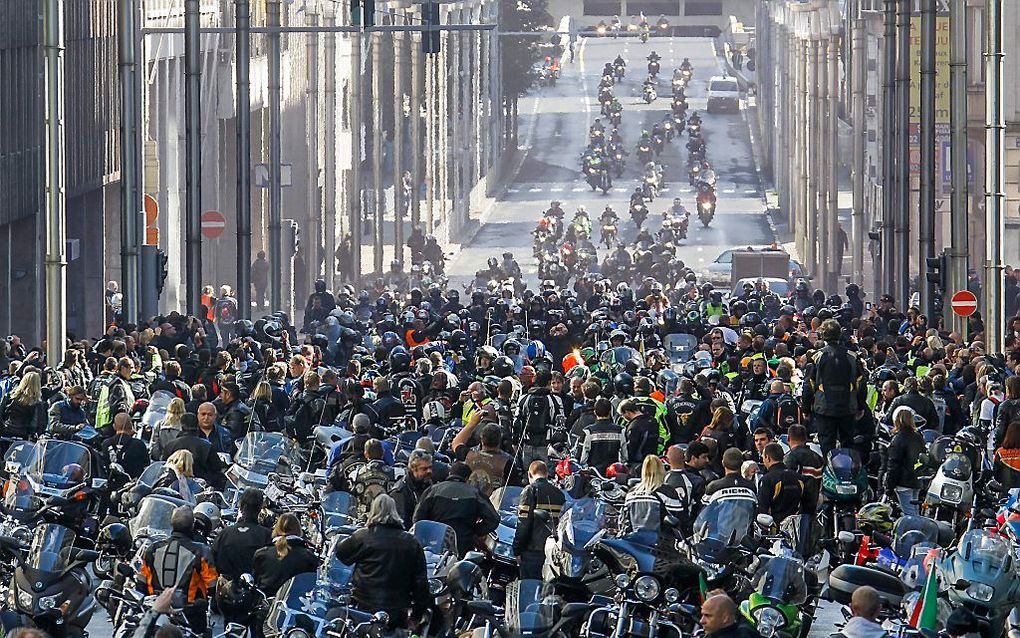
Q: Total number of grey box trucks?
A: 1